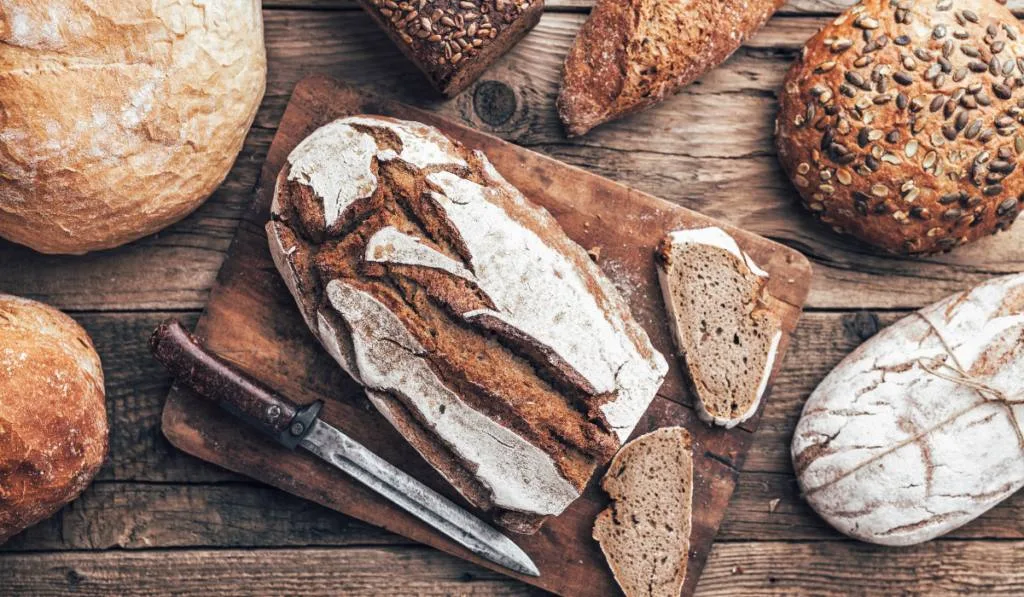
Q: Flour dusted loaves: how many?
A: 2